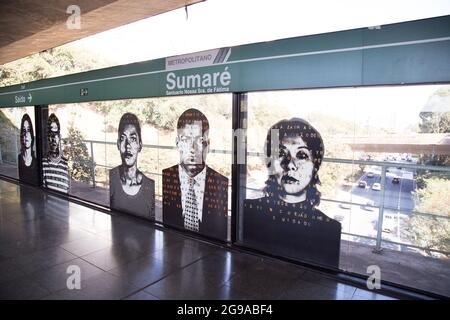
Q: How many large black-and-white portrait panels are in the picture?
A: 5